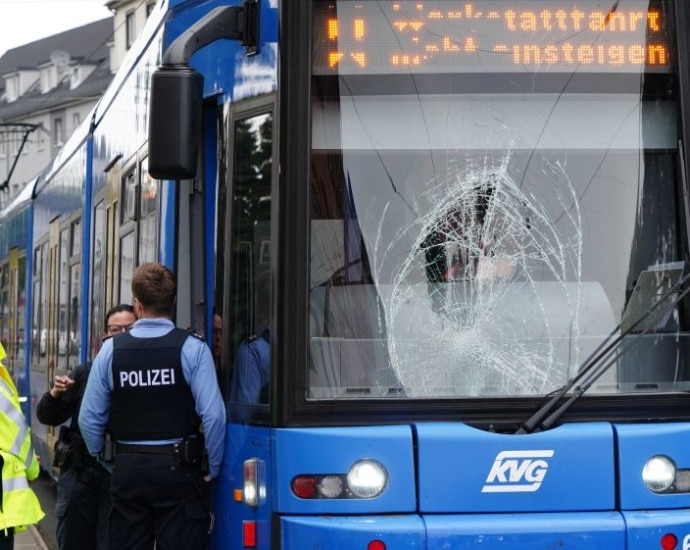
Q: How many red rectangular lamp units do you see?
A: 1